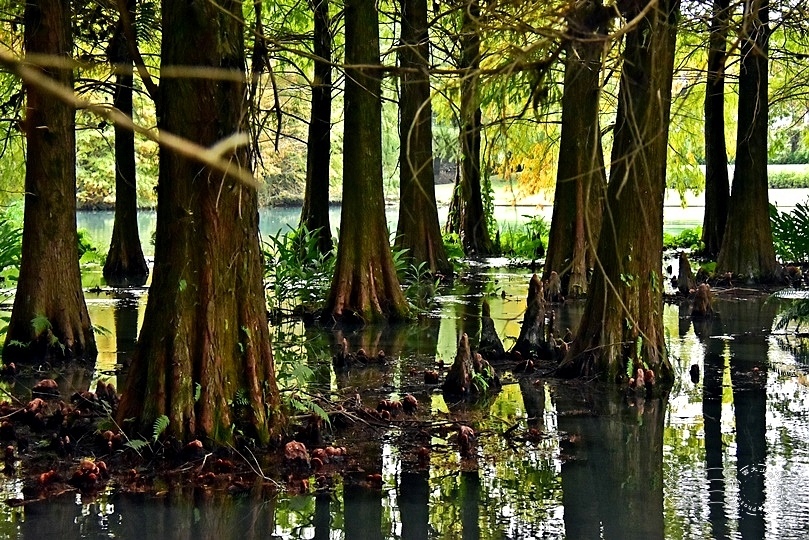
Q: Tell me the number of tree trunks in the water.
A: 11